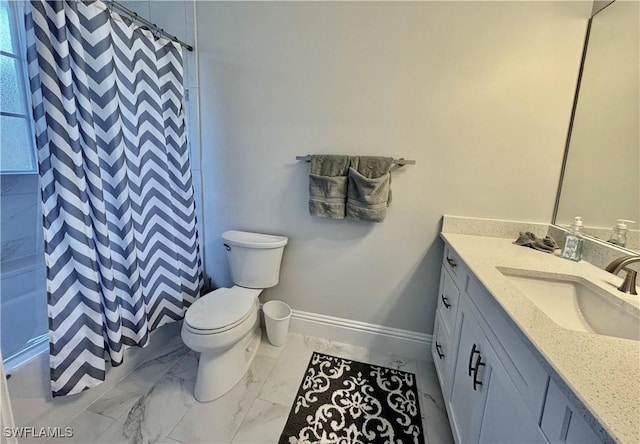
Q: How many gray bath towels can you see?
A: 2